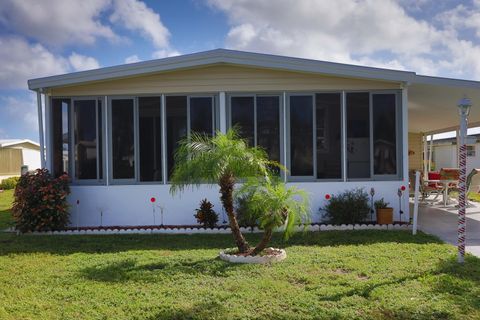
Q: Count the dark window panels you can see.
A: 12